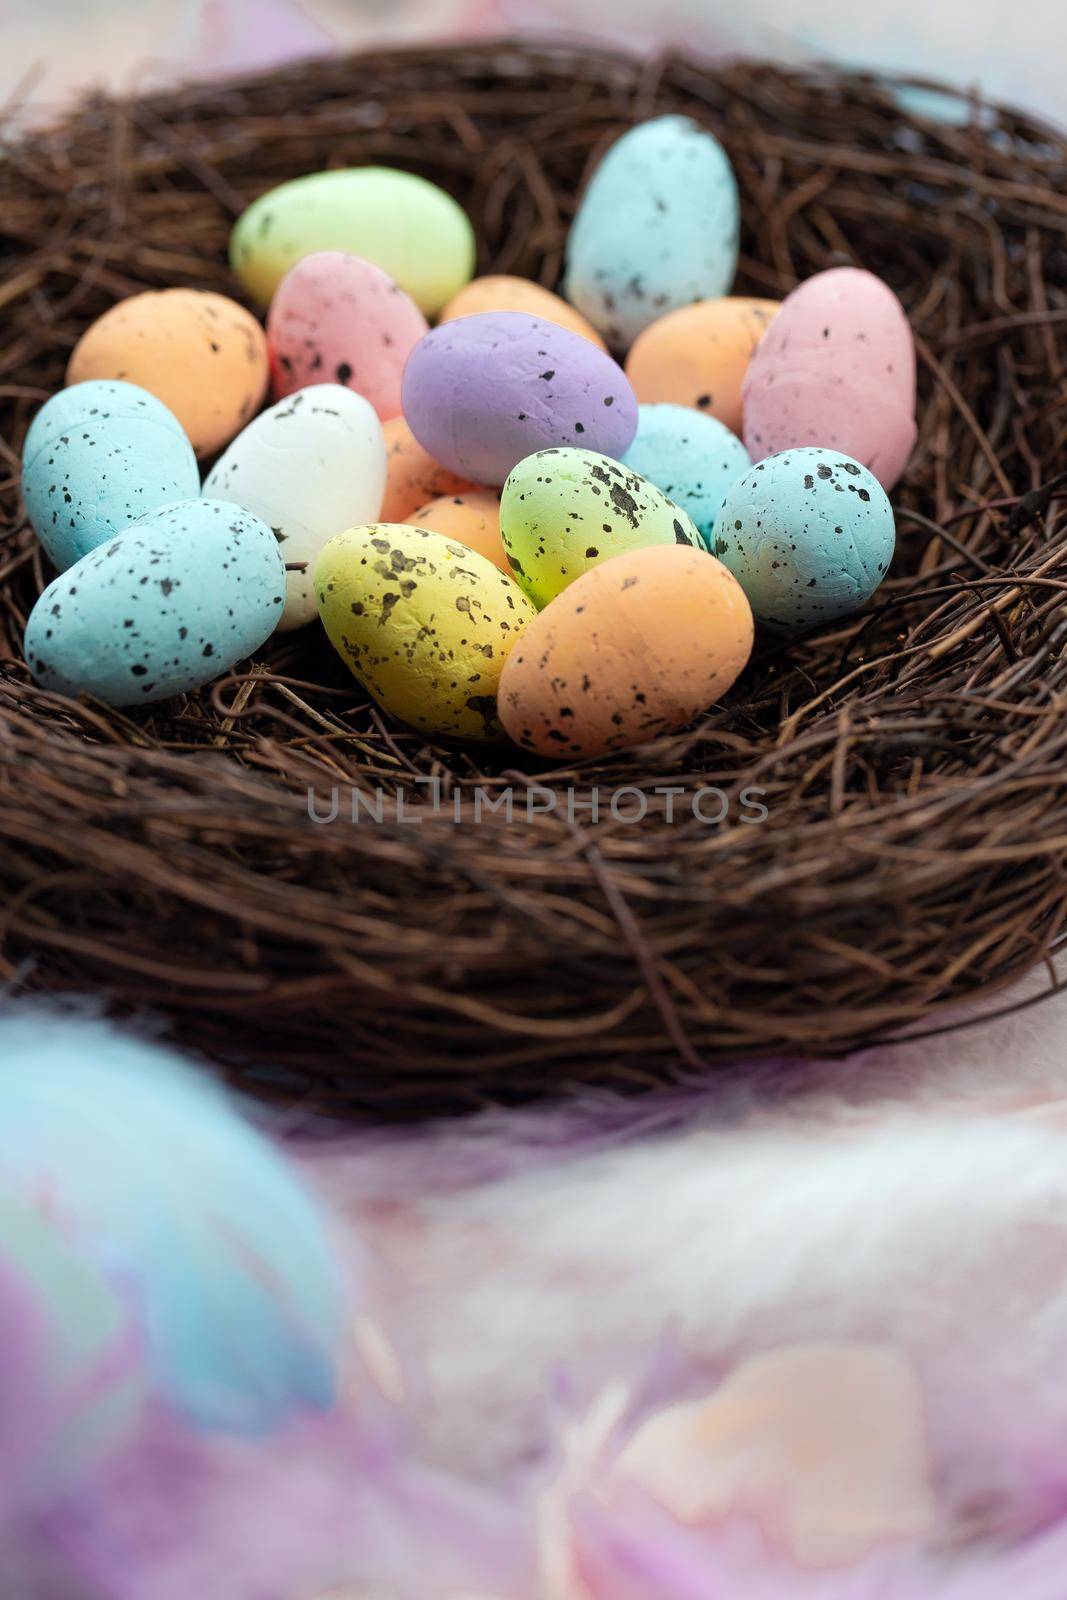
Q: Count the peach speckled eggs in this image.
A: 6